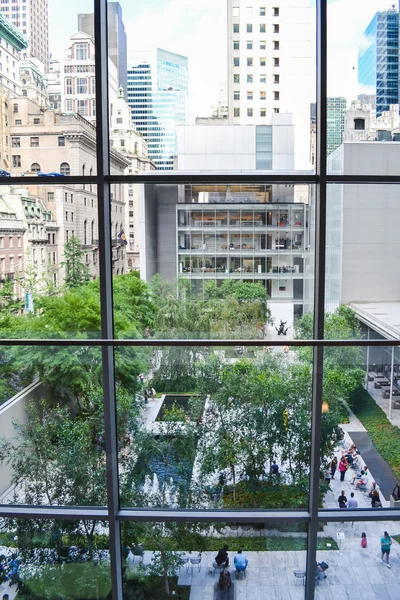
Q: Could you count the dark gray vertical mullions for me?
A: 2